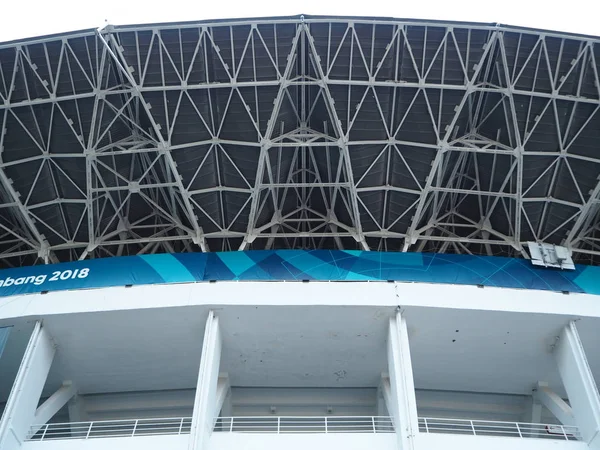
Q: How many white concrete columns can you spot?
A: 4